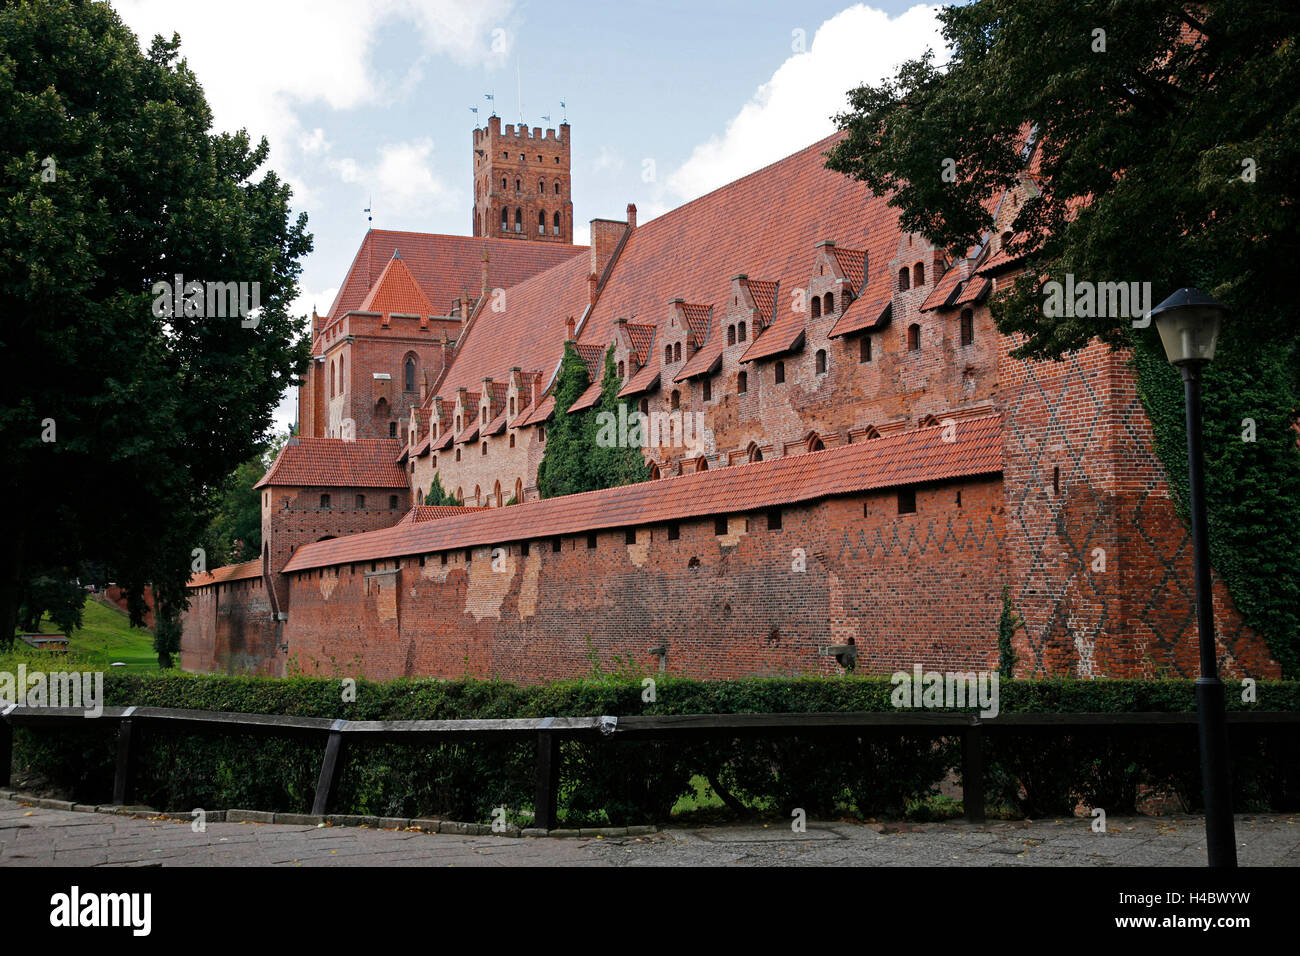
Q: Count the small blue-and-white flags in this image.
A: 4